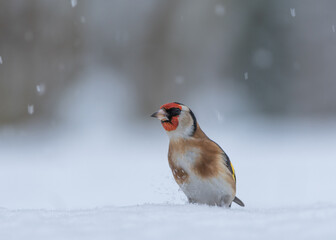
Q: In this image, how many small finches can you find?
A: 1